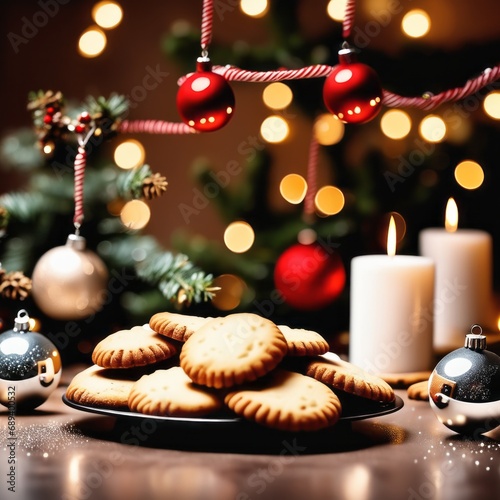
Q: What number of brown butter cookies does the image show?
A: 8